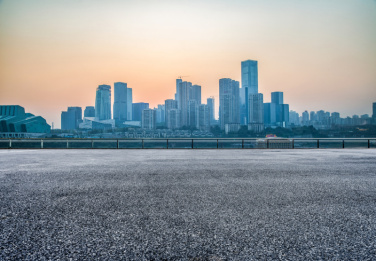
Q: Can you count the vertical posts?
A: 15